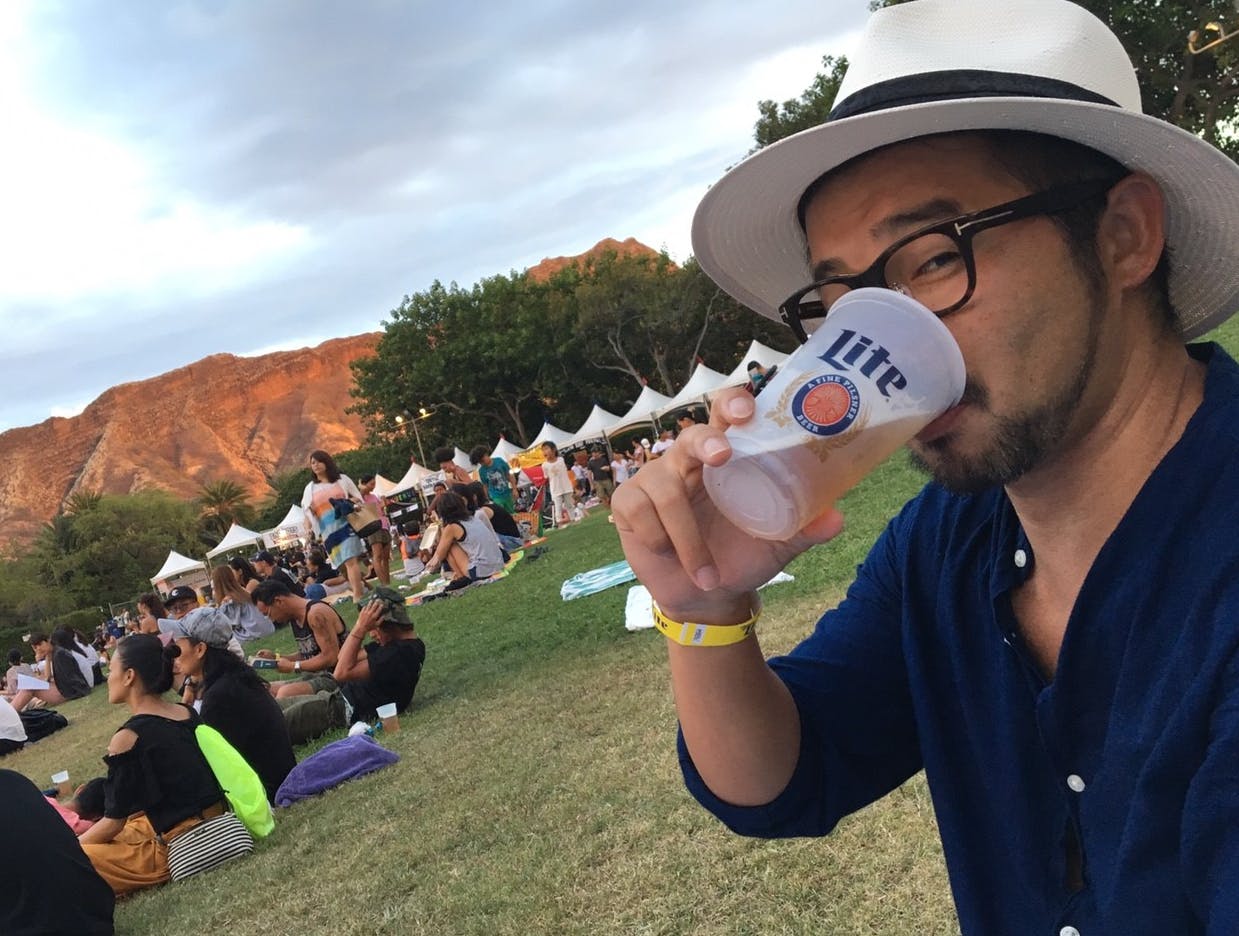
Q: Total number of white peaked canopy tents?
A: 12